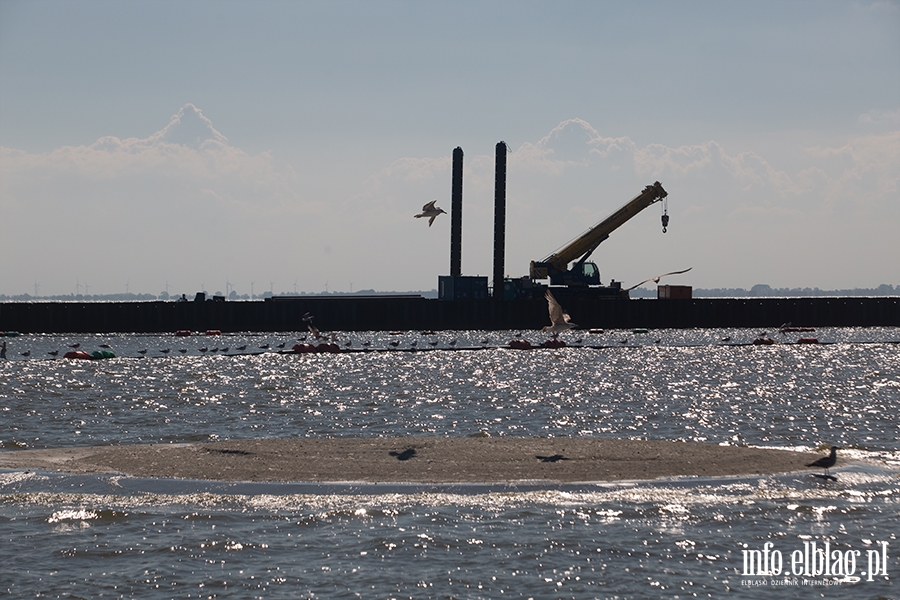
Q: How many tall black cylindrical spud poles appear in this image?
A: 2